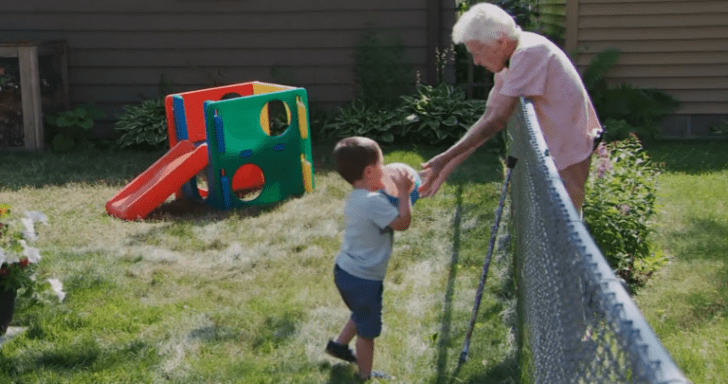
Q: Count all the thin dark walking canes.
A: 1